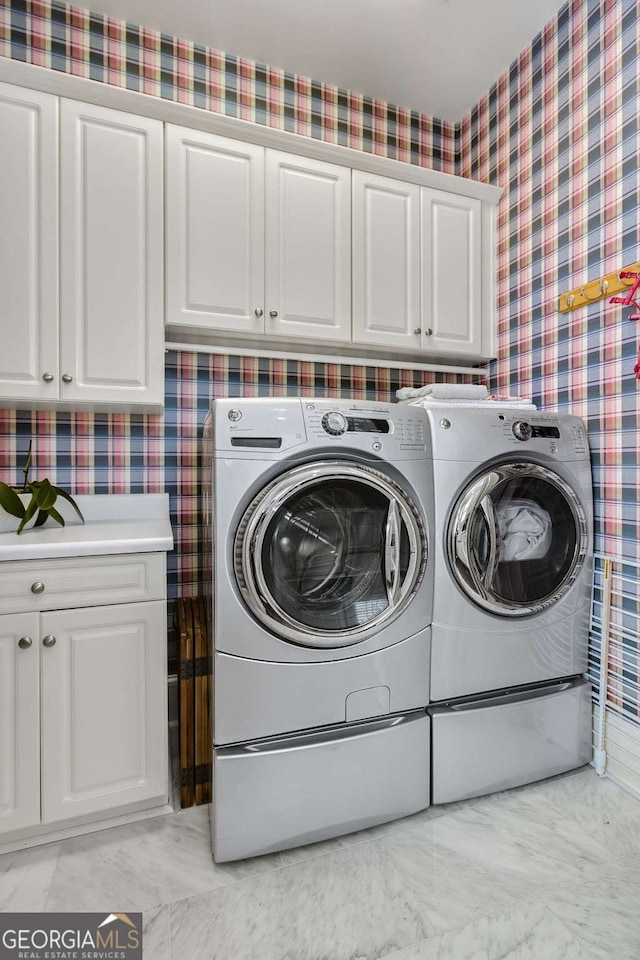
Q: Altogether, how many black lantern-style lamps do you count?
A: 0